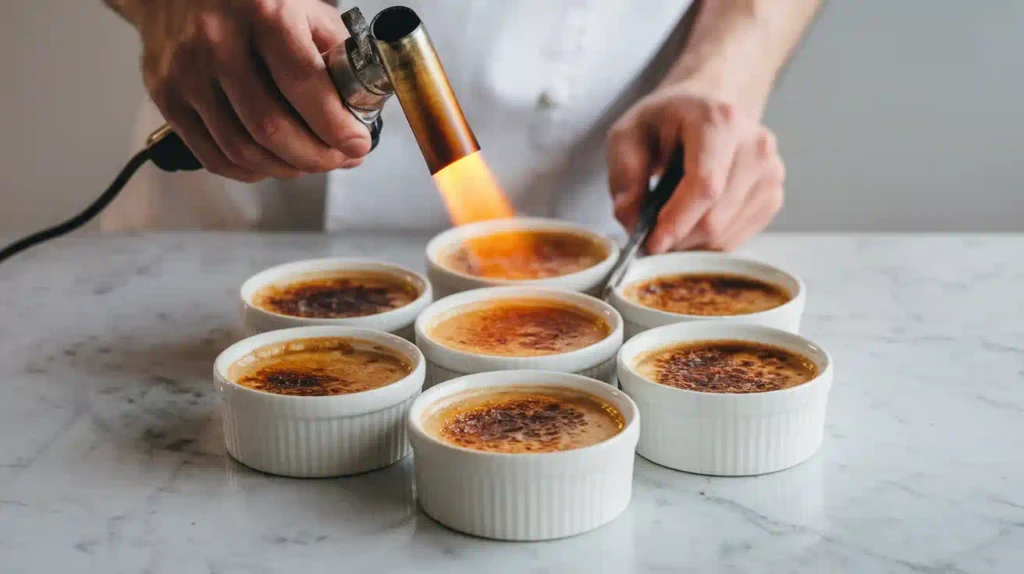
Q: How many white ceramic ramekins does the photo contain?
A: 7